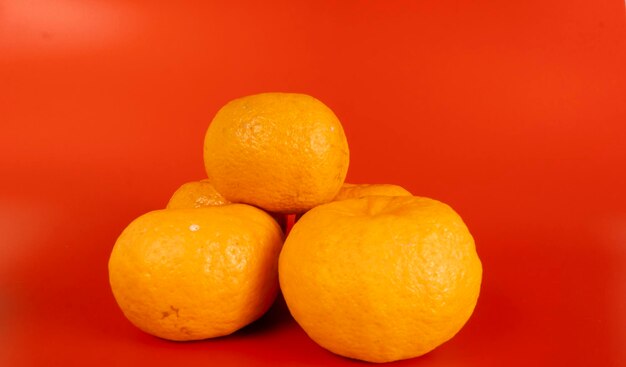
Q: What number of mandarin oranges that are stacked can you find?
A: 5